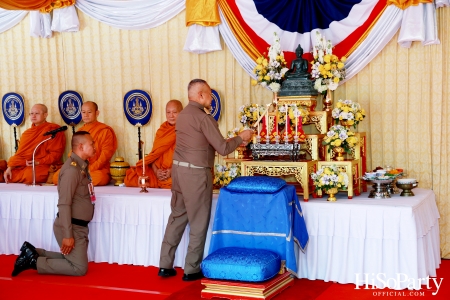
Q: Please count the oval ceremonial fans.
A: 4